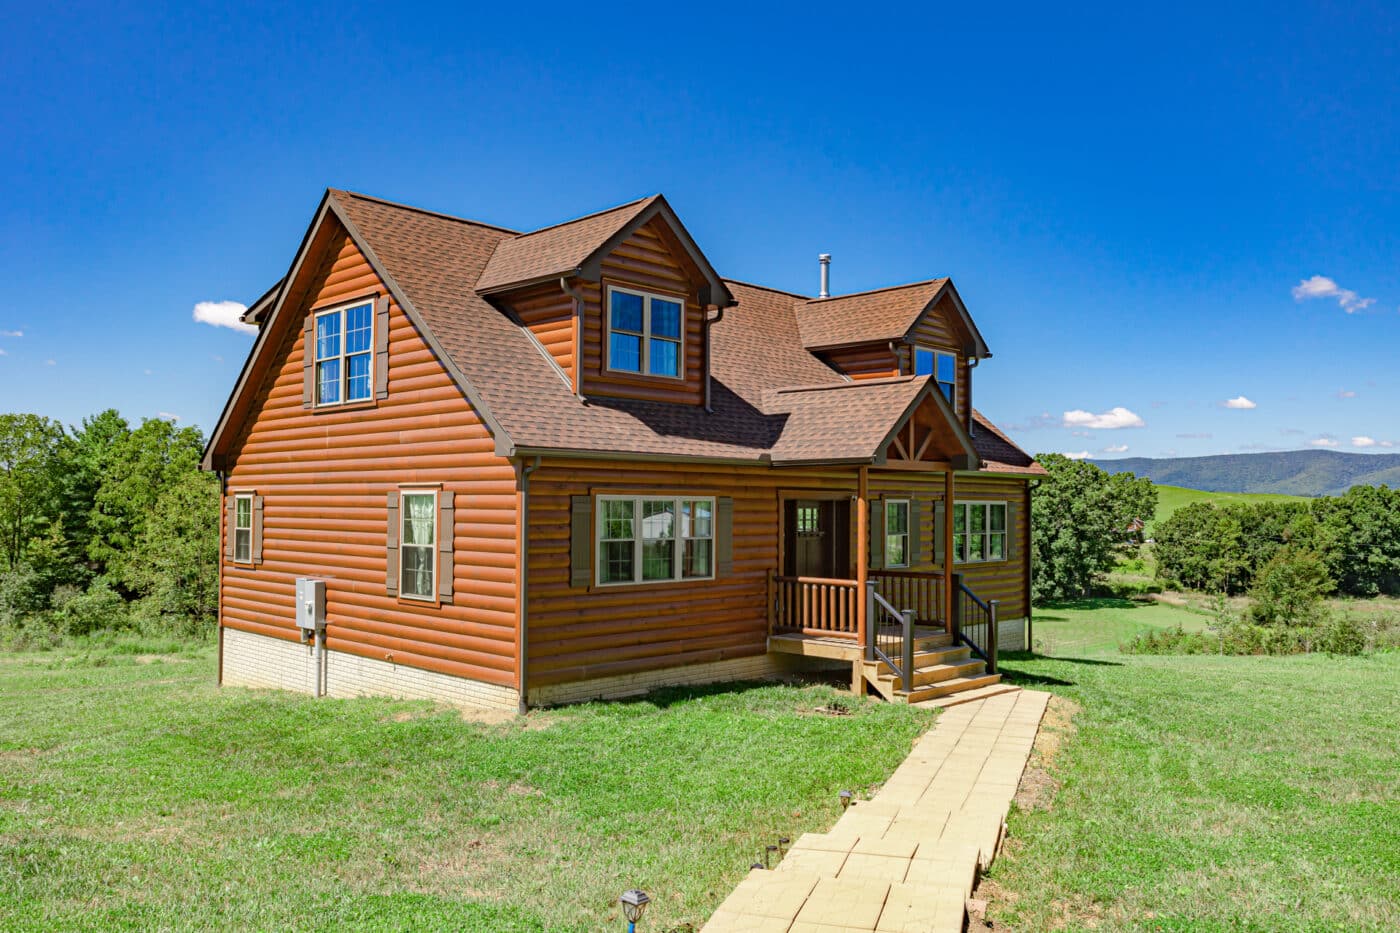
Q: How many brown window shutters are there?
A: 12